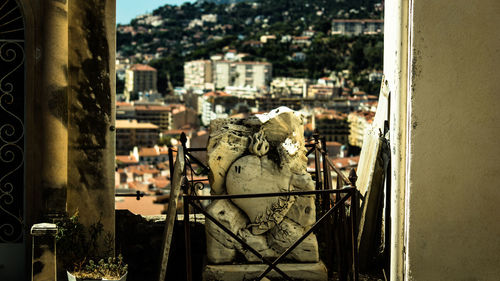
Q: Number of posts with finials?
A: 4